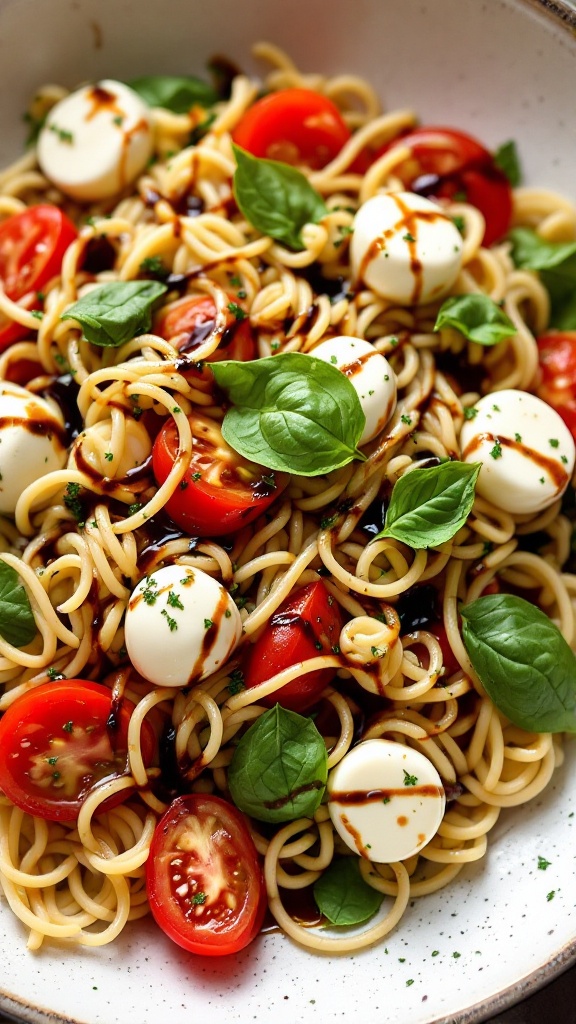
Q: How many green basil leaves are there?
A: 12